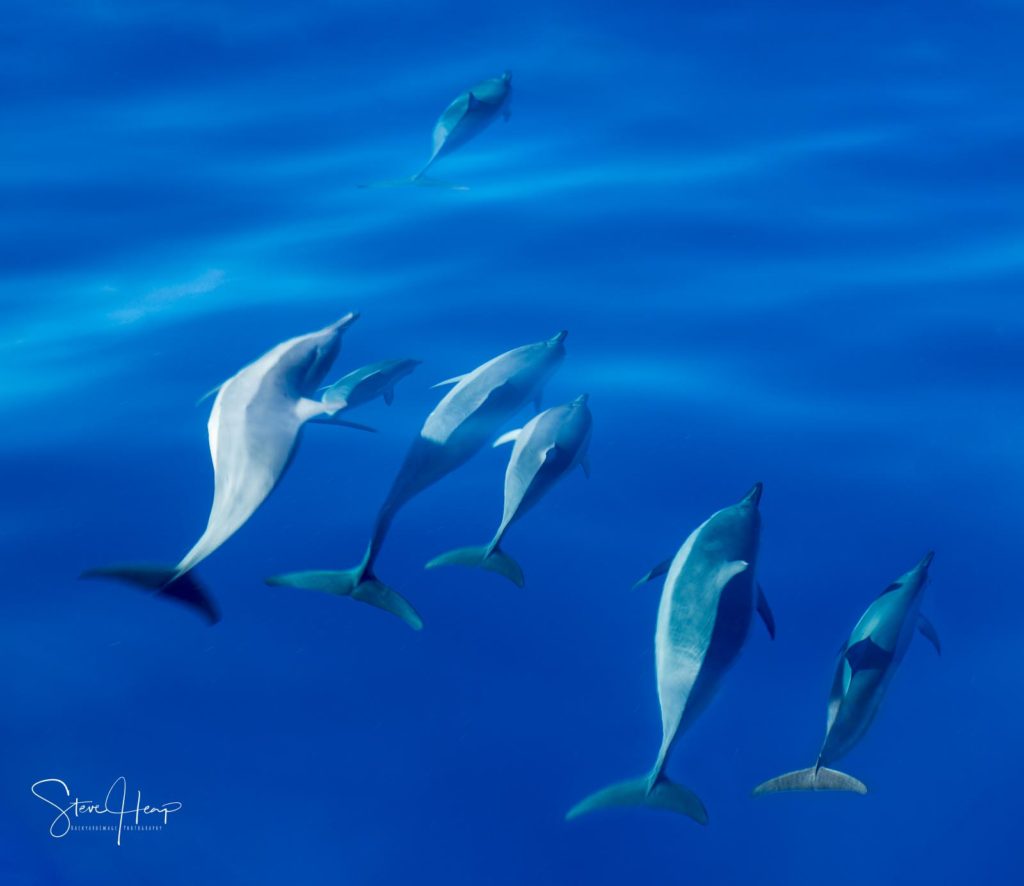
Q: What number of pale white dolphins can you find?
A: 1